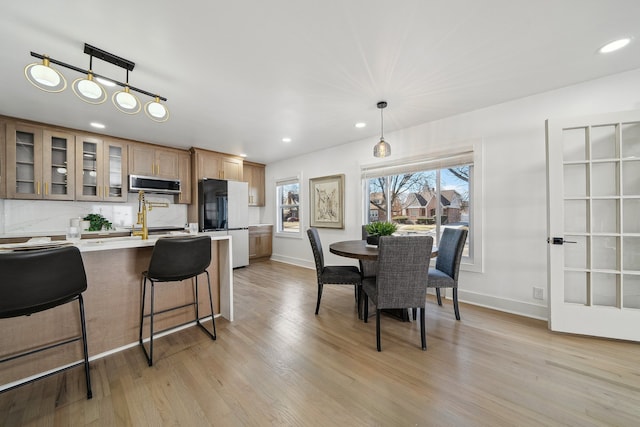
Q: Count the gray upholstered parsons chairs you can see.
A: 4